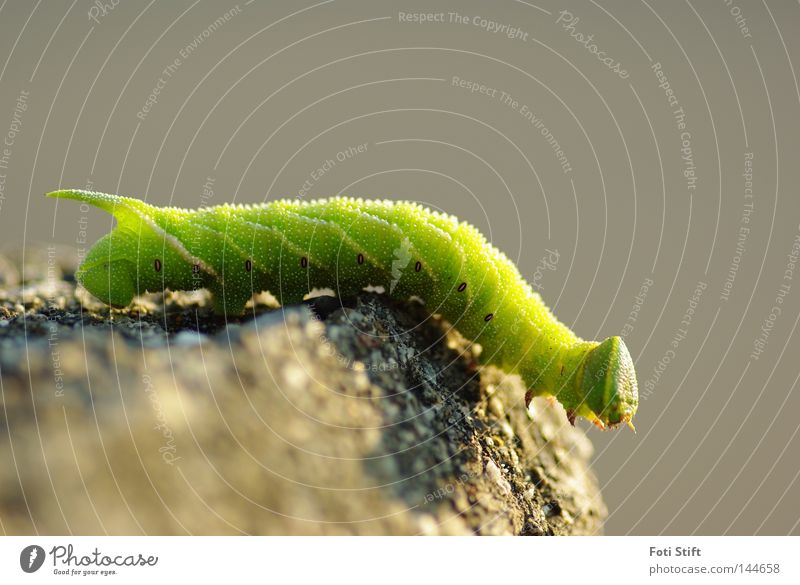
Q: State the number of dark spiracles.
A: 8